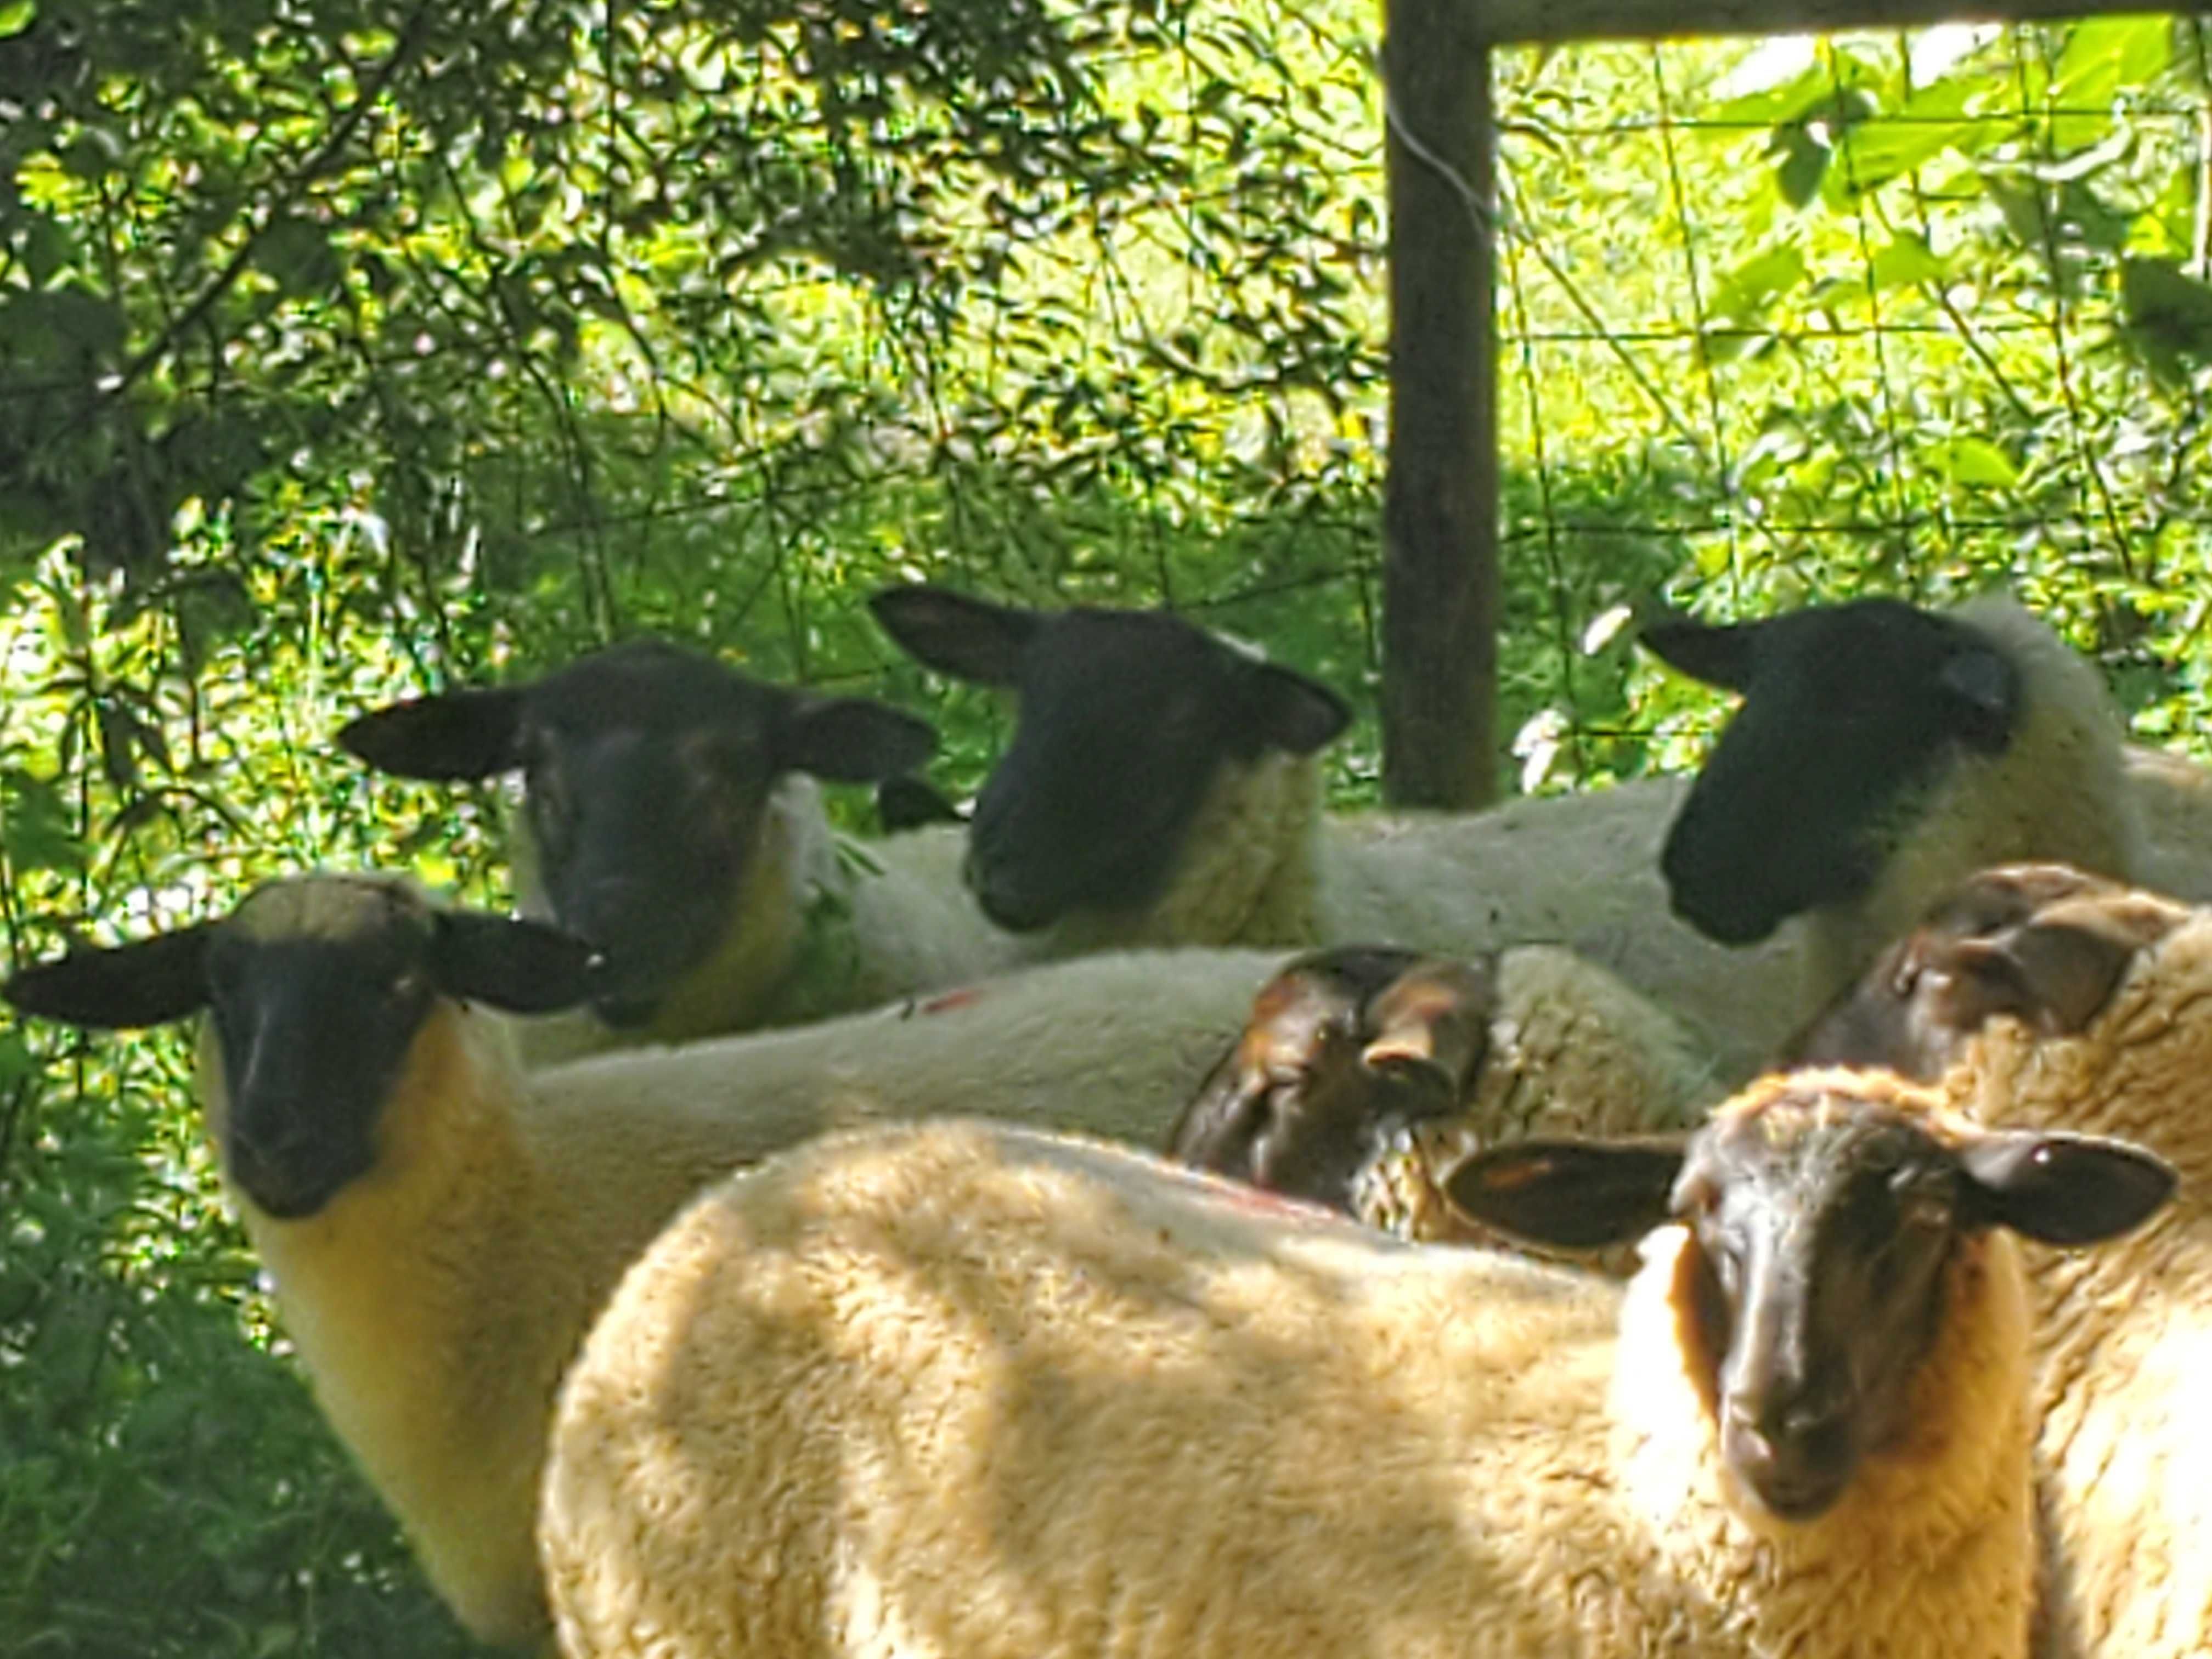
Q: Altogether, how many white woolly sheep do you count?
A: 7